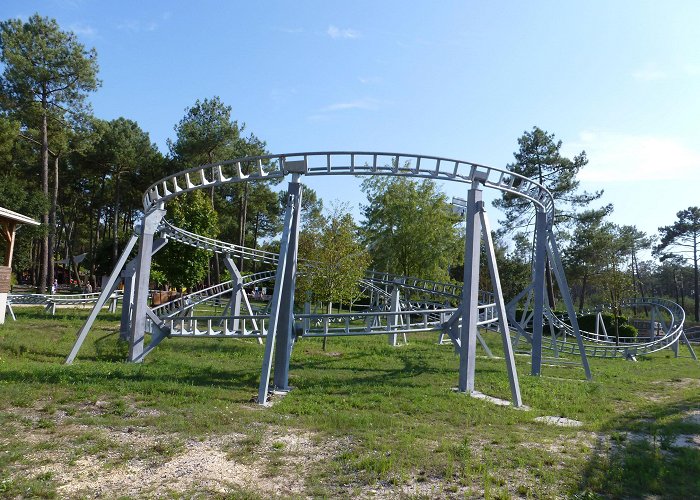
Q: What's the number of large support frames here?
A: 4